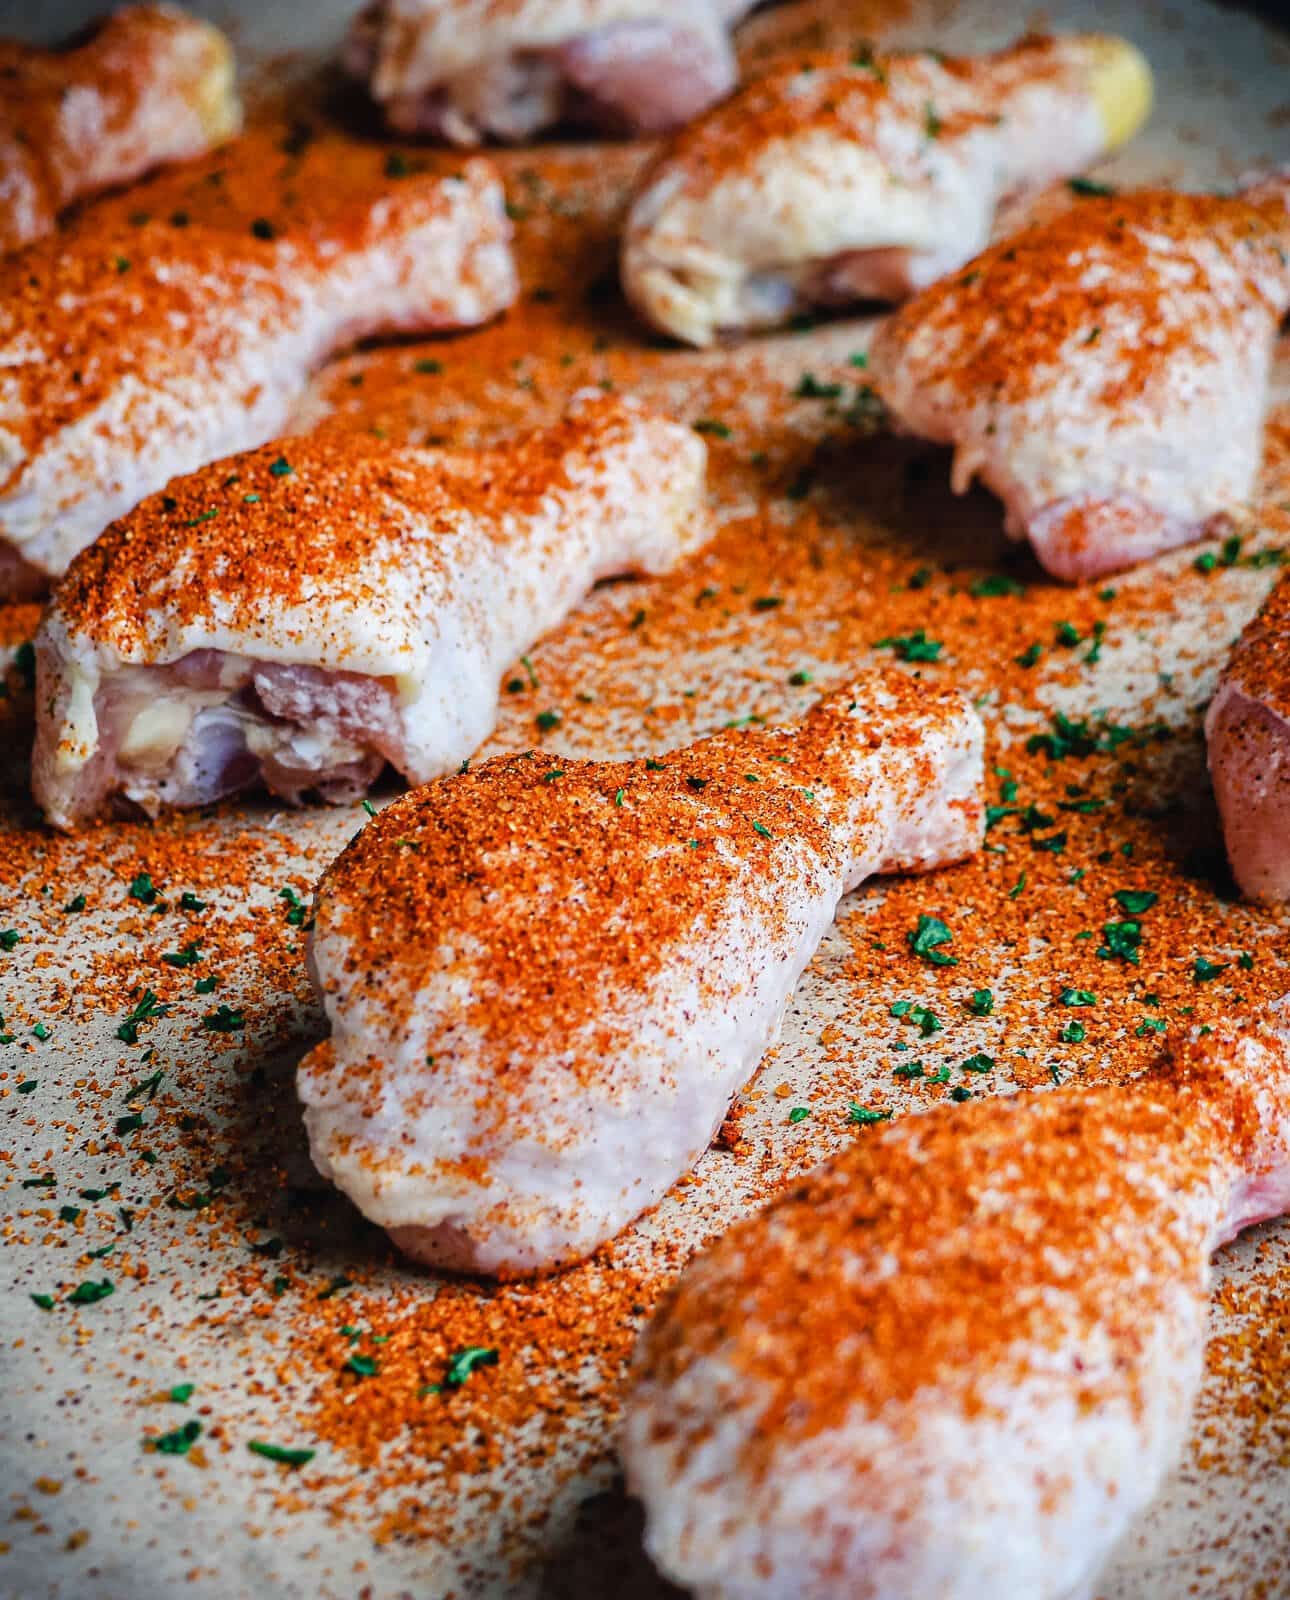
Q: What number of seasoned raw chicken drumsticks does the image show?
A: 9